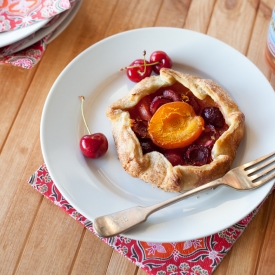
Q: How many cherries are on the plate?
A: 3